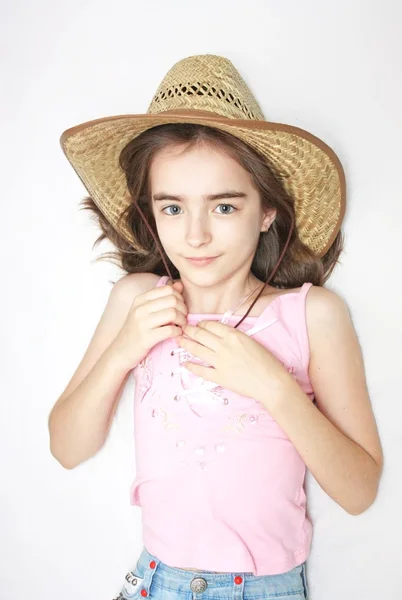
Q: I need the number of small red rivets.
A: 3